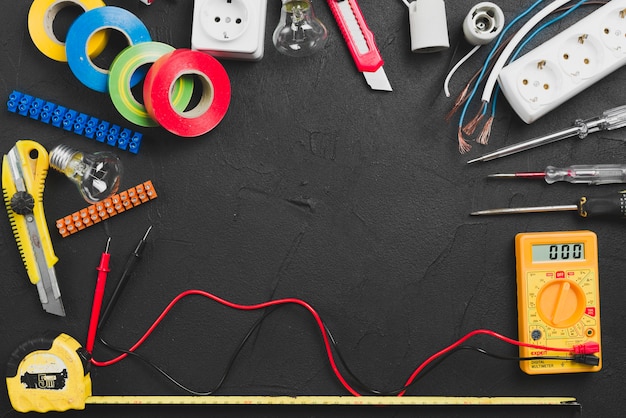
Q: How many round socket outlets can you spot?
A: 4